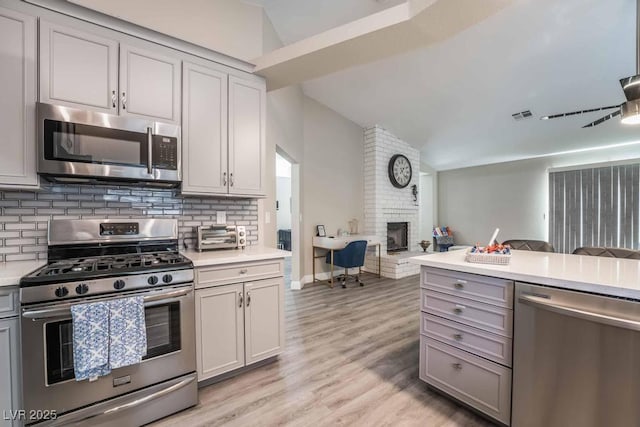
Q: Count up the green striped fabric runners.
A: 0